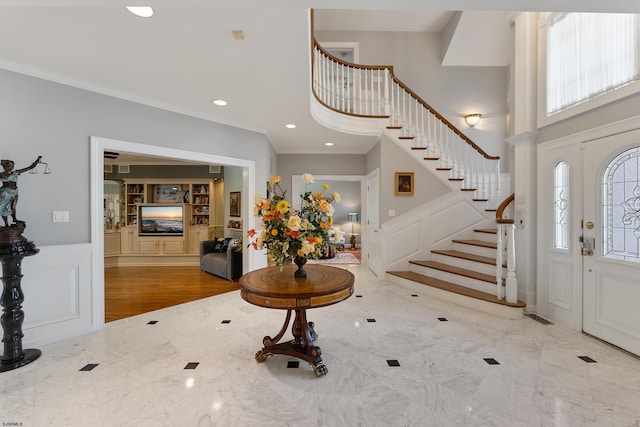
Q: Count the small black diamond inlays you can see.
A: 12